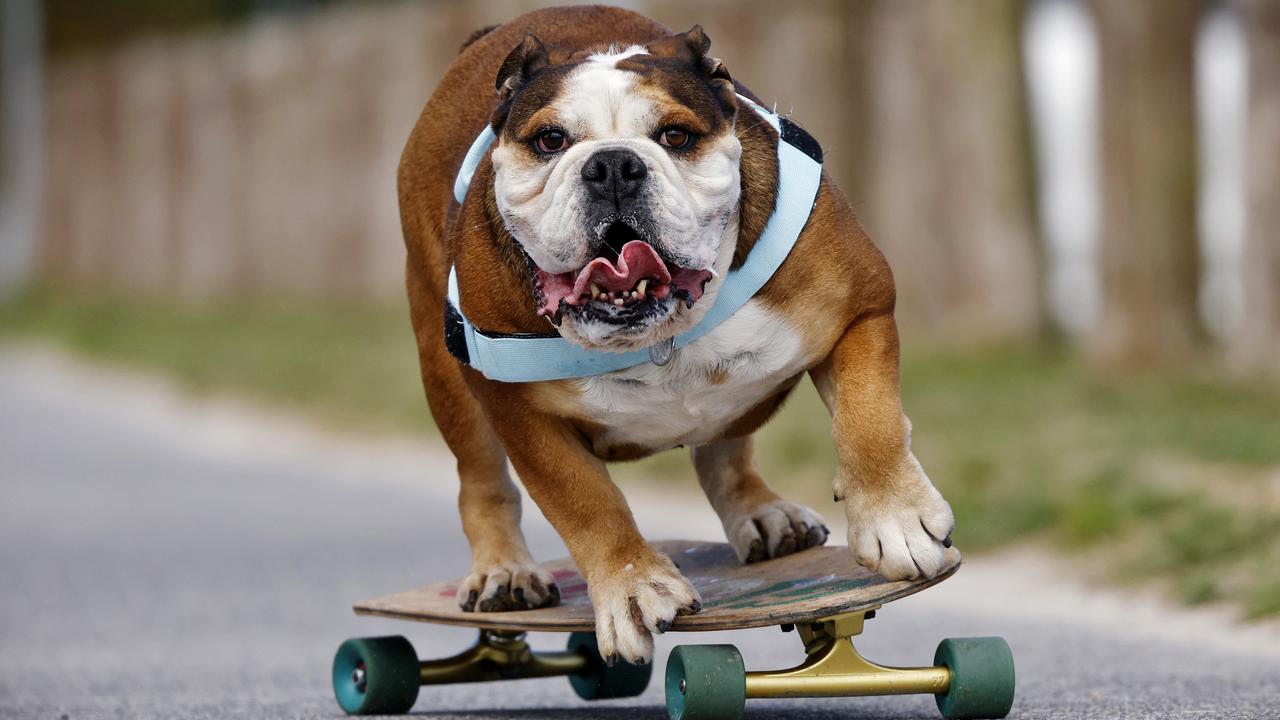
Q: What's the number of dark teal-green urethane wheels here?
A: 4